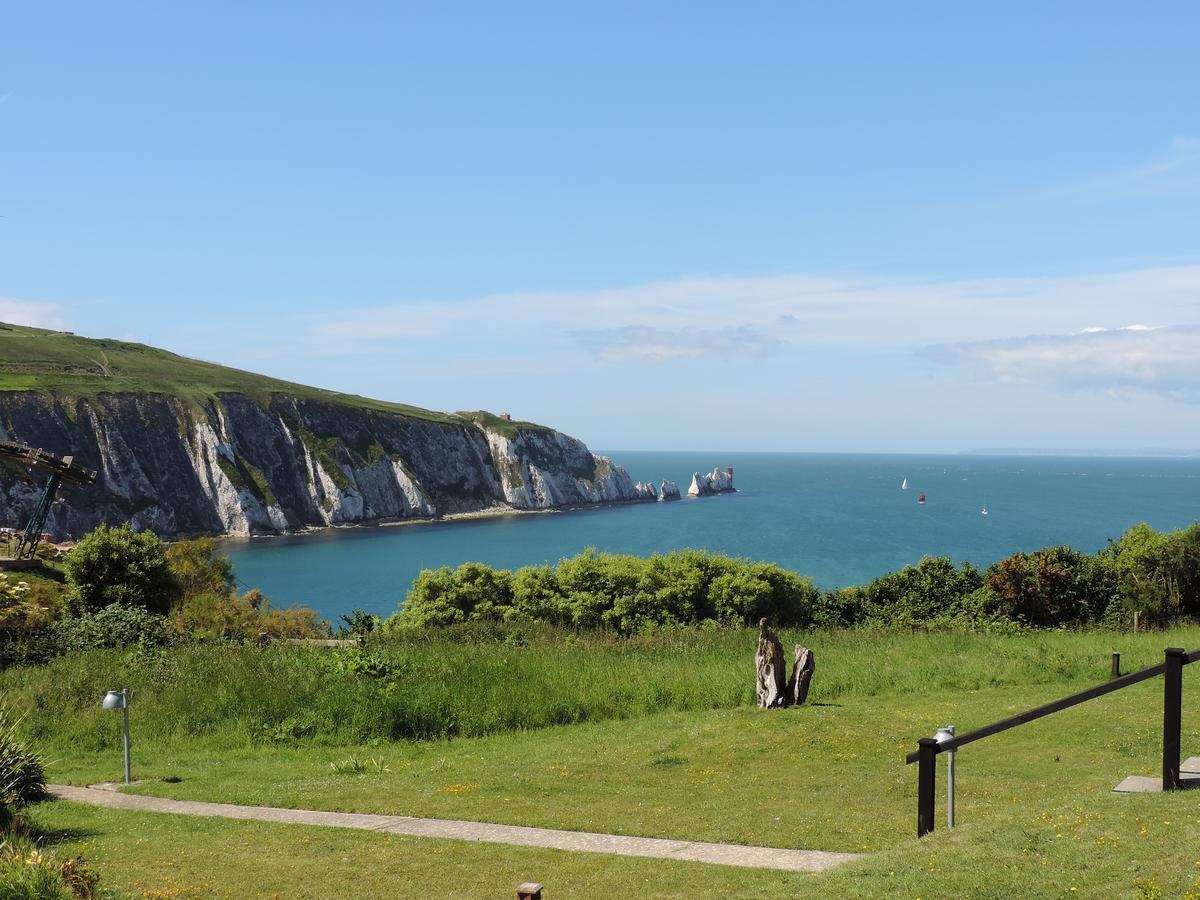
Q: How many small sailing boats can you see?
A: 3